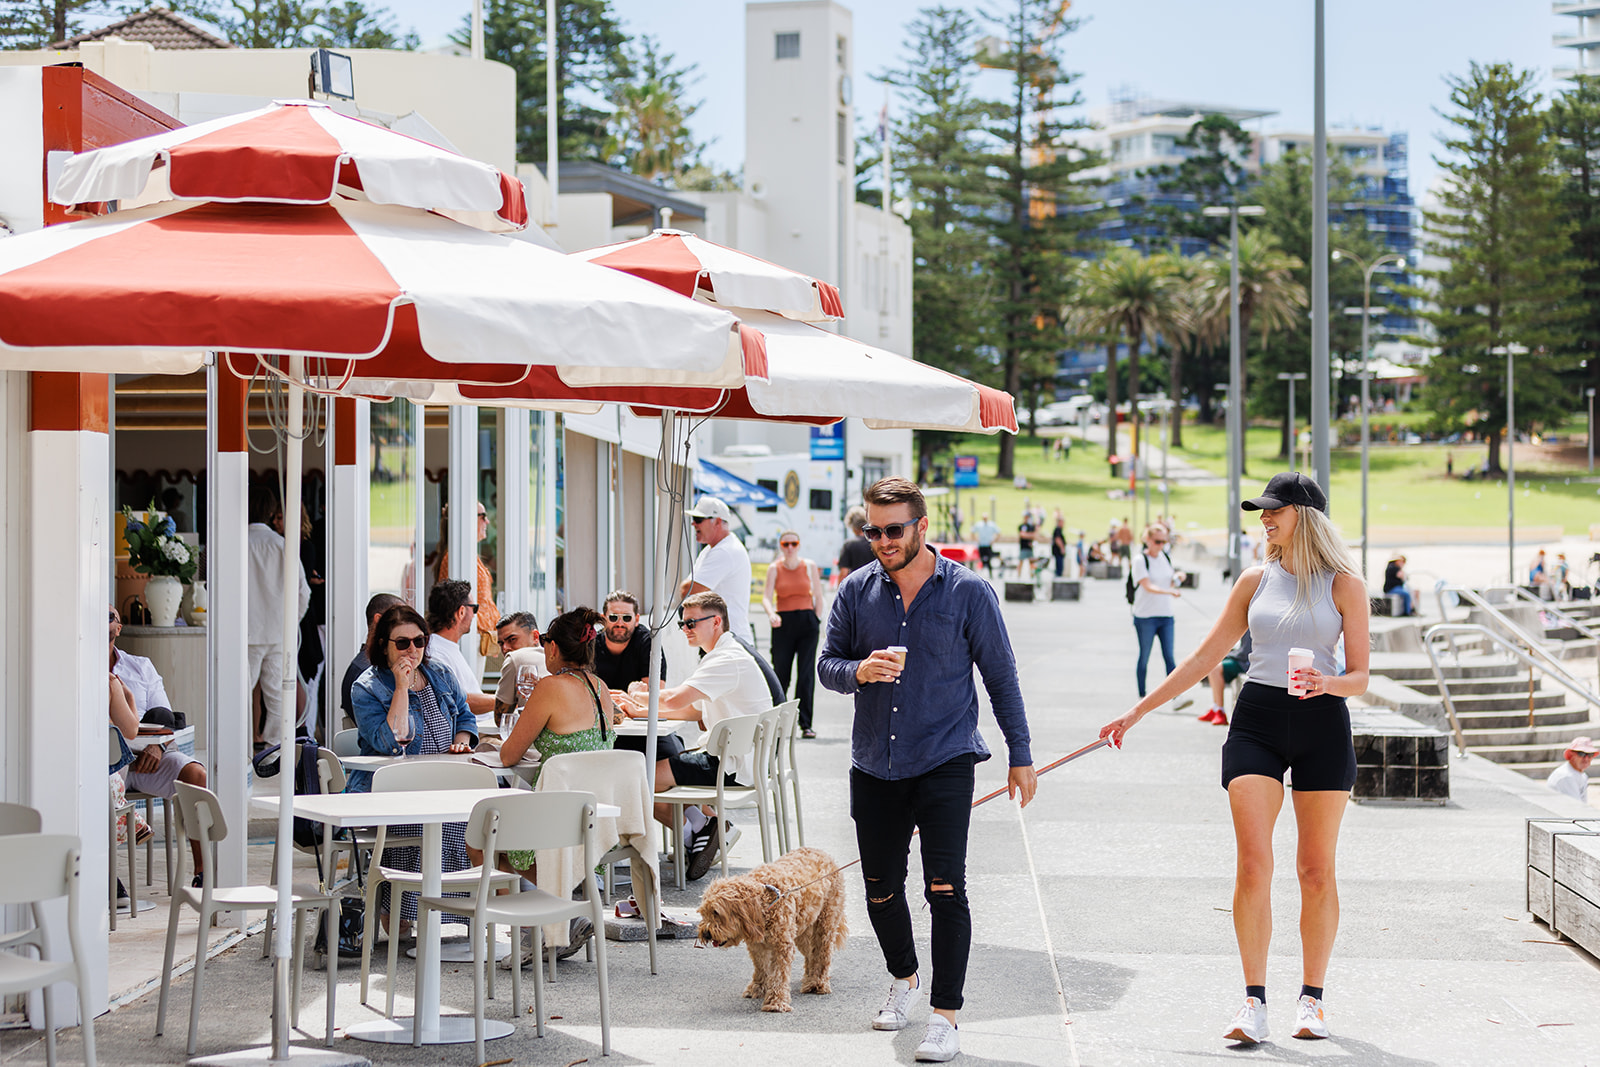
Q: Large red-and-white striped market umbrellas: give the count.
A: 2